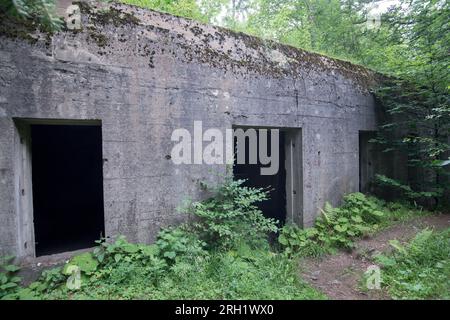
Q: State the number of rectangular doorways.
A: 3